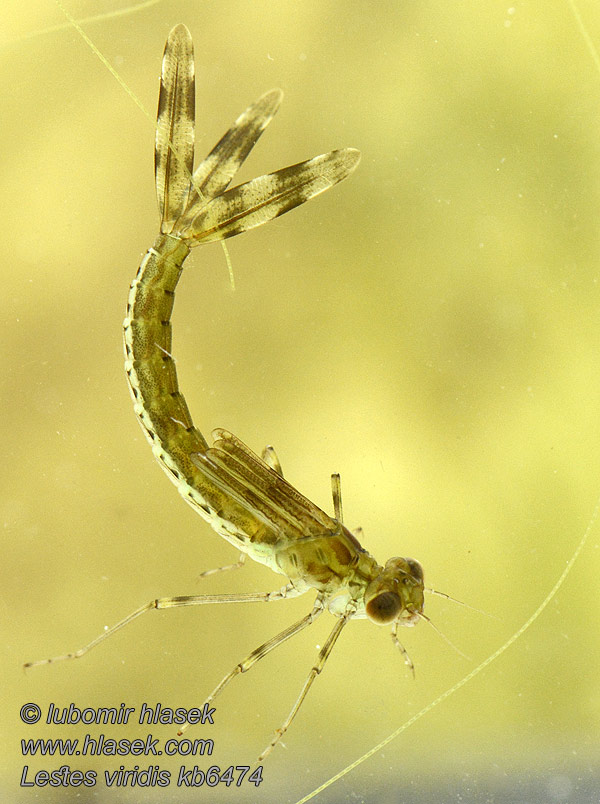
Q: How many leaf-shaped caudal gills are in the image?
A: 3